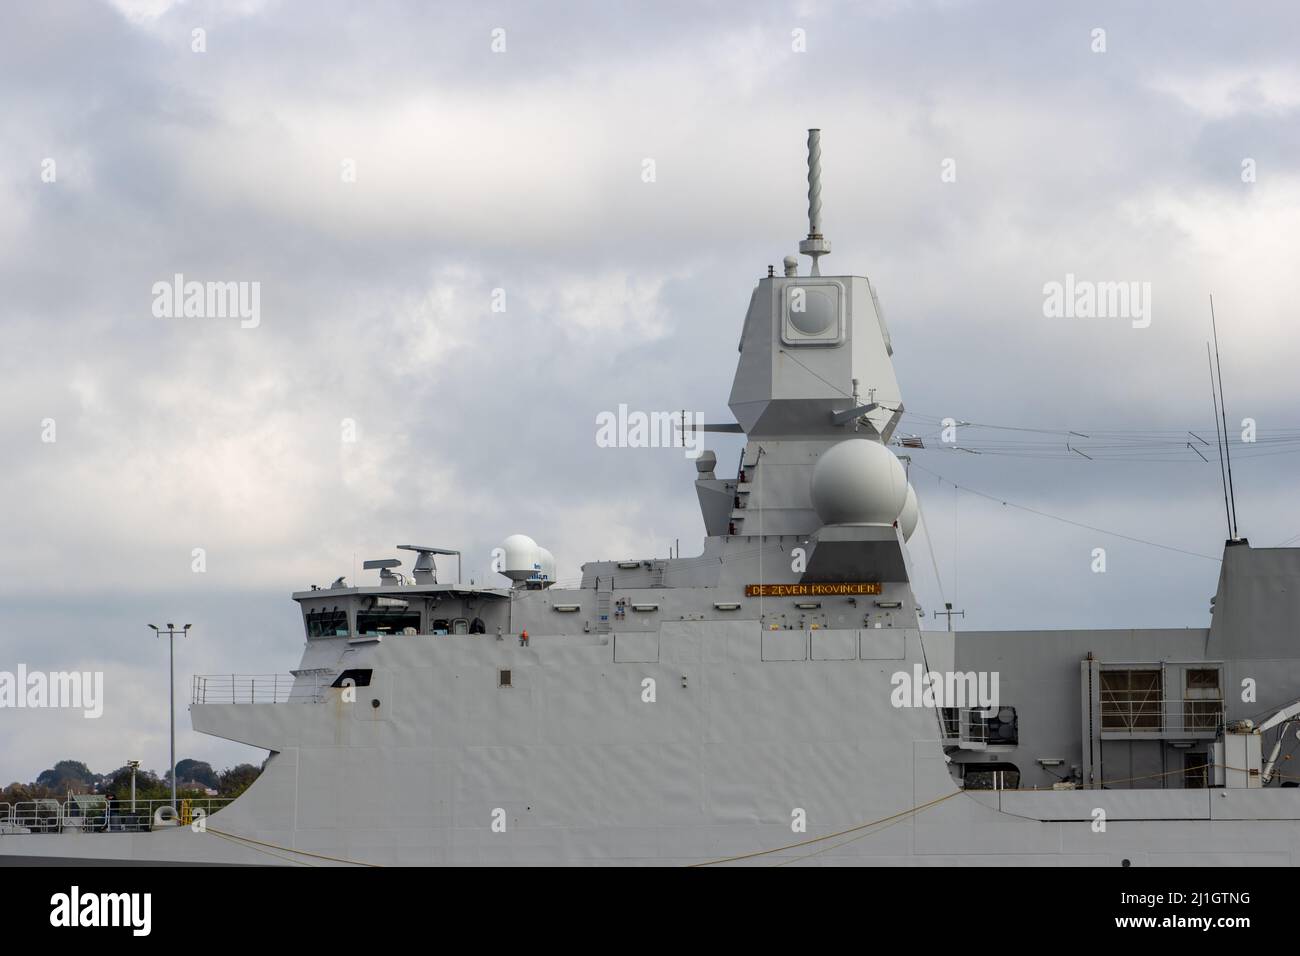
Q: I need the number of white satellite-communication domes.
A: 4